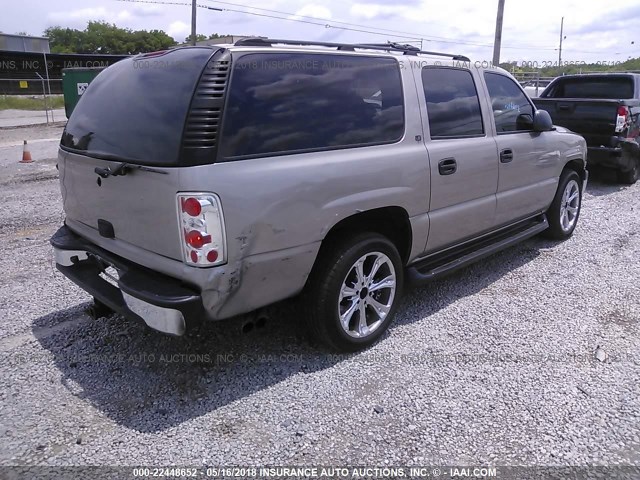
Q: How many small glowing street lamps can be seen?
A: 0